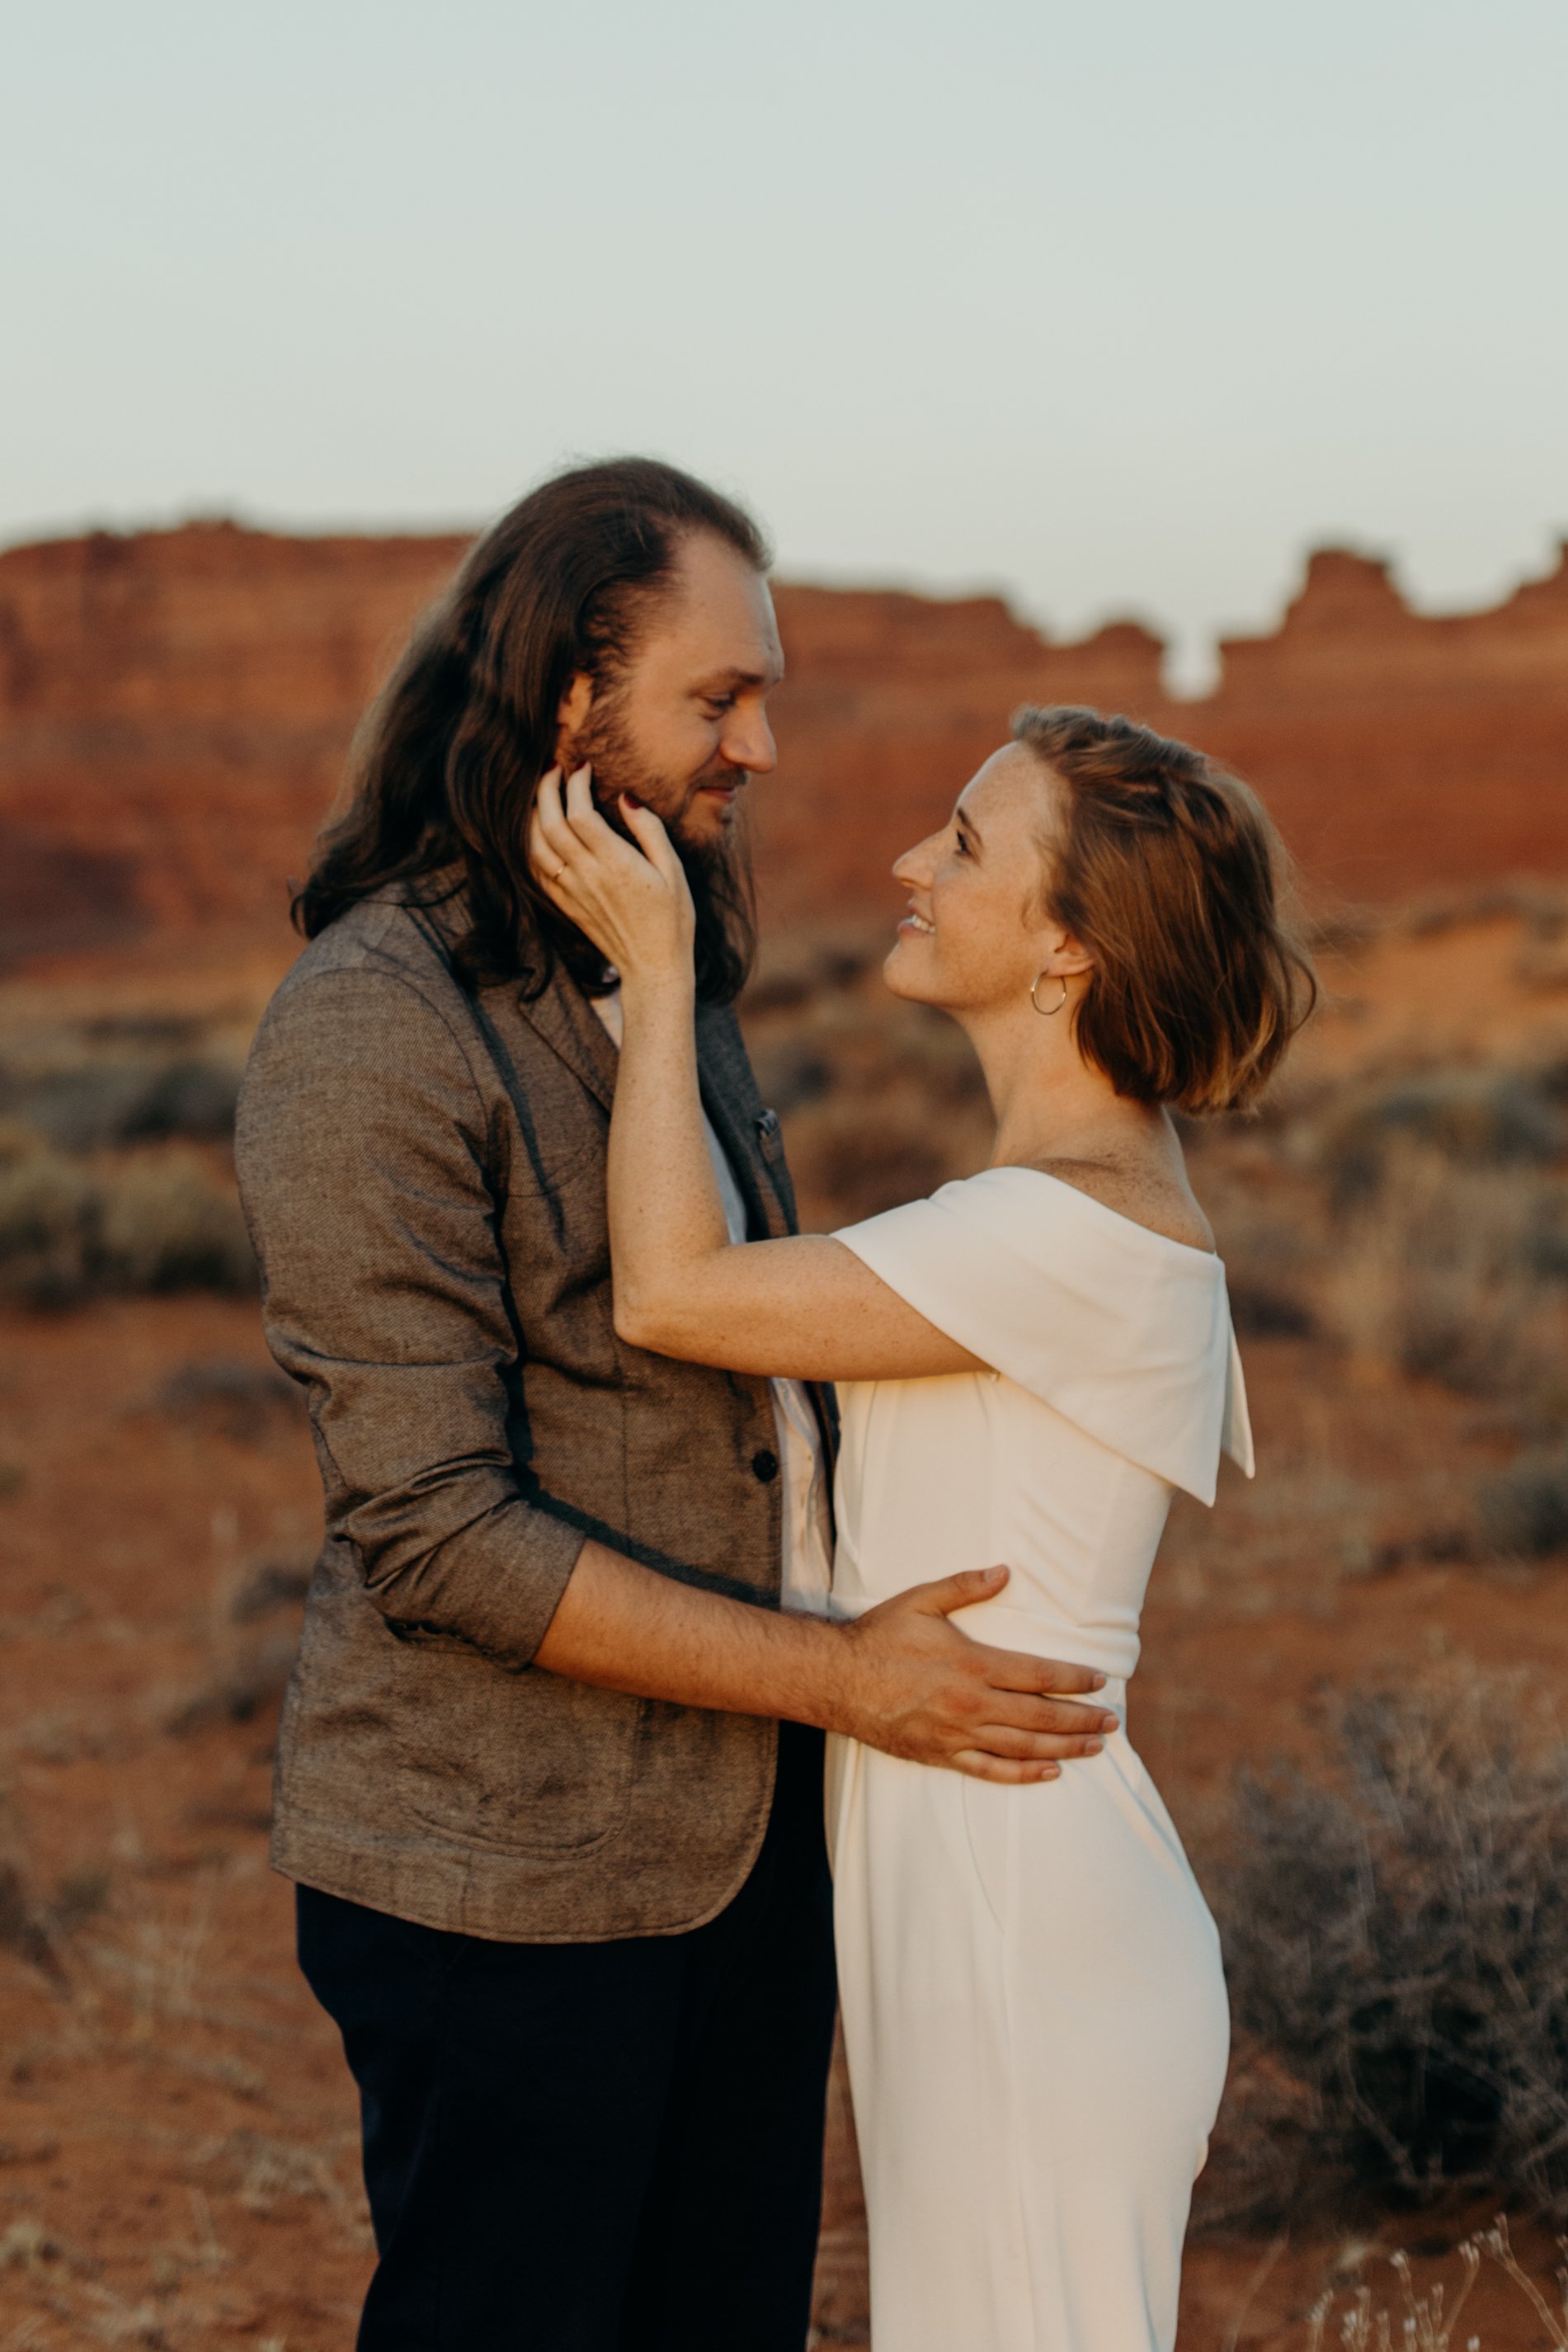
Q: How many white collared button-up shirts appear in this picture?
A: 1